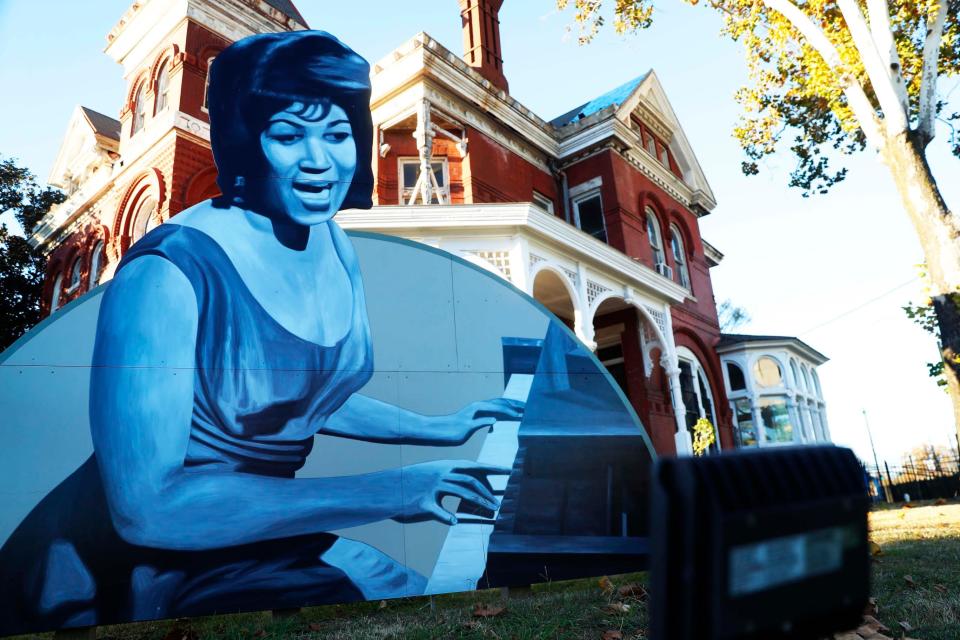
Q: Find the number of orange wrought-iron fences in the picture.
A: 0